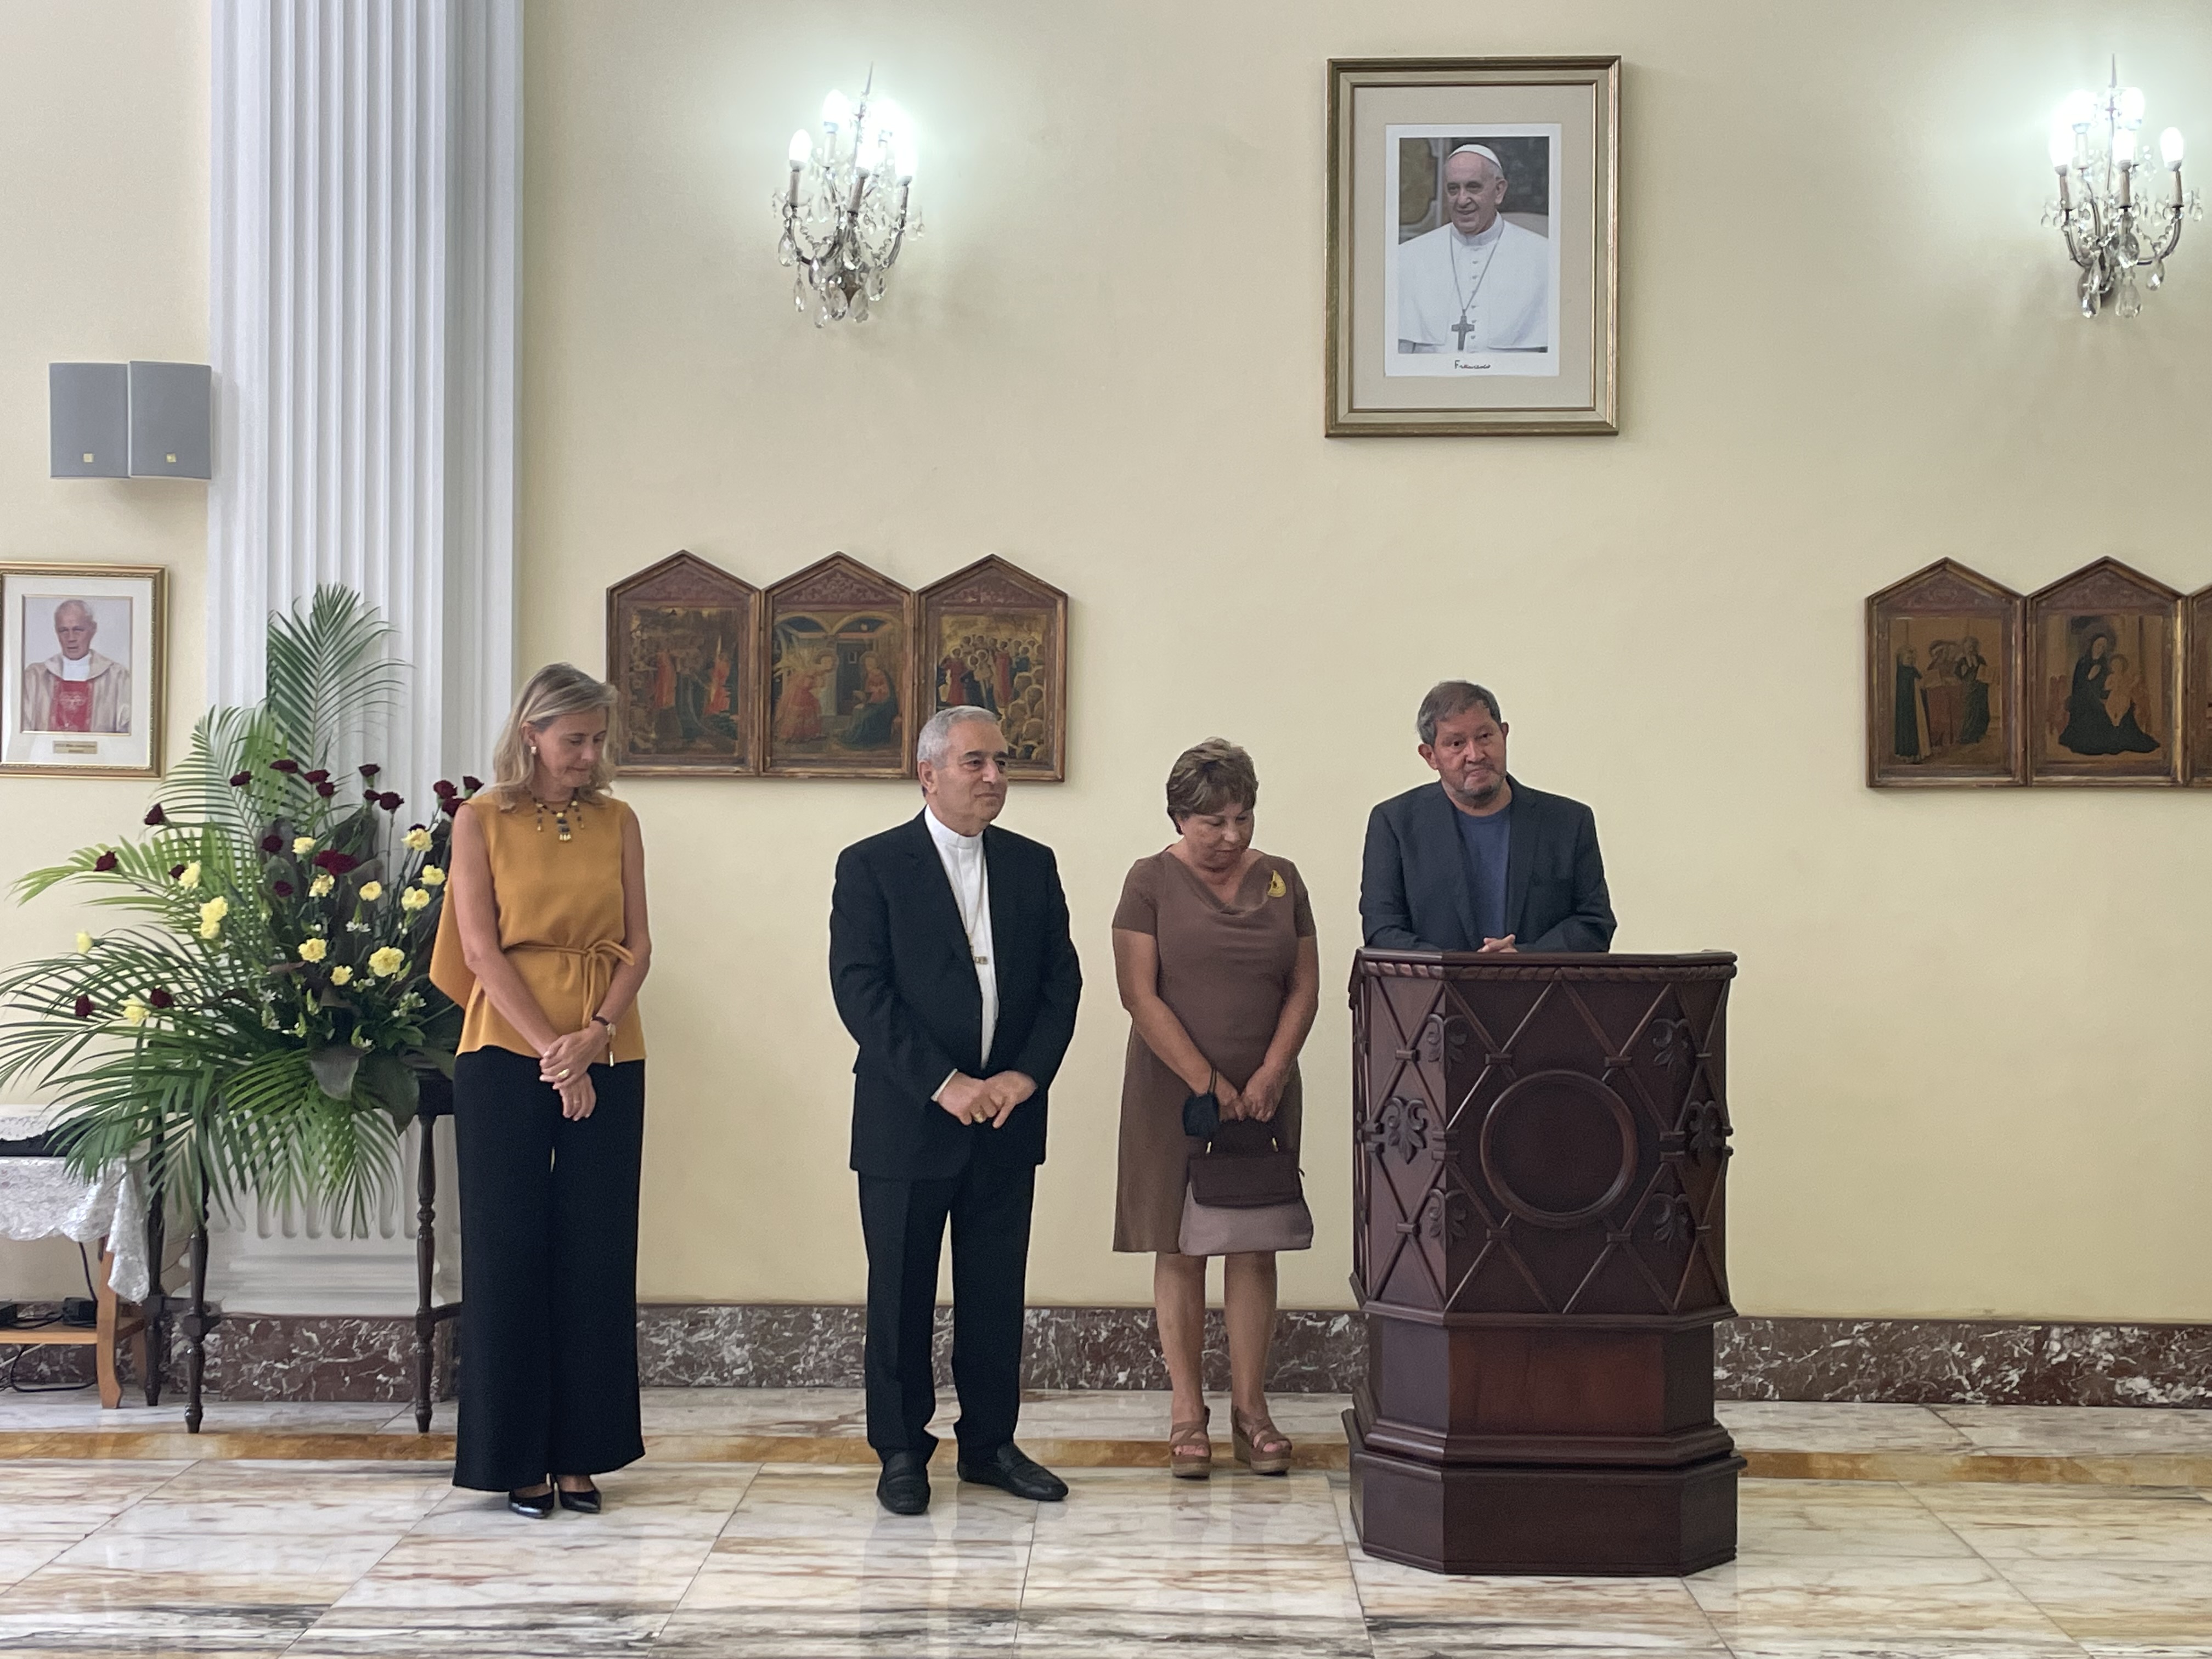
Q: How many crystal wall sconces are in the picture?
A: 2